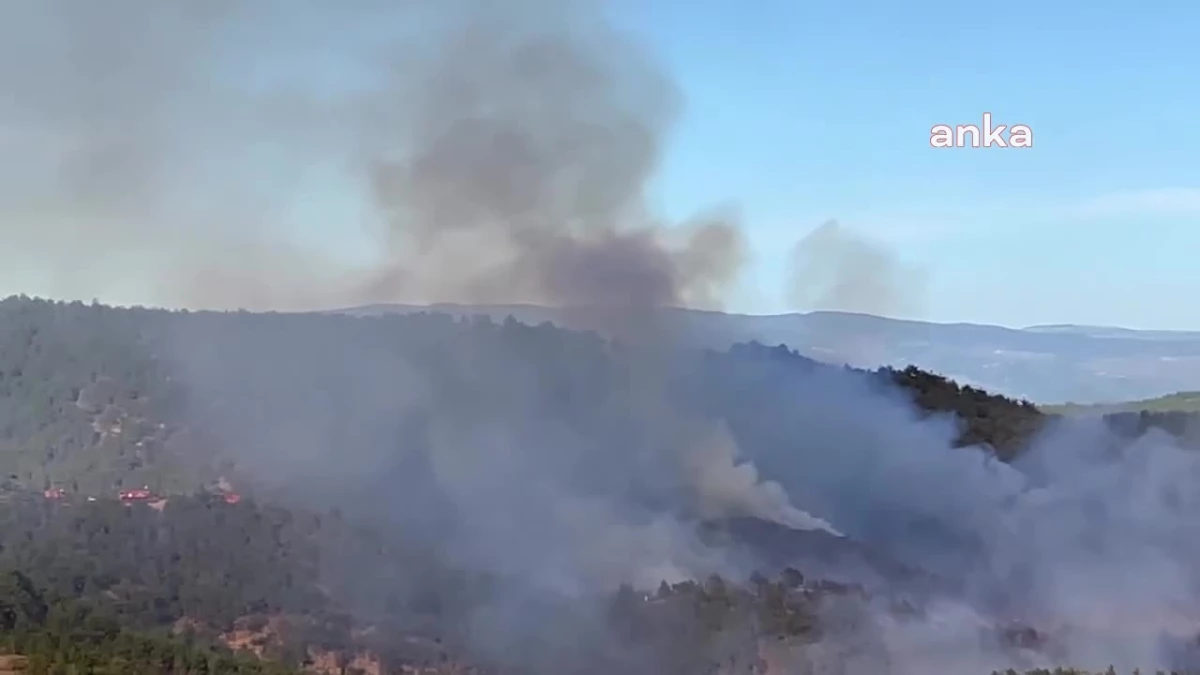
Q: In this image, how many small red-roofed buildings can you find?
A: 3